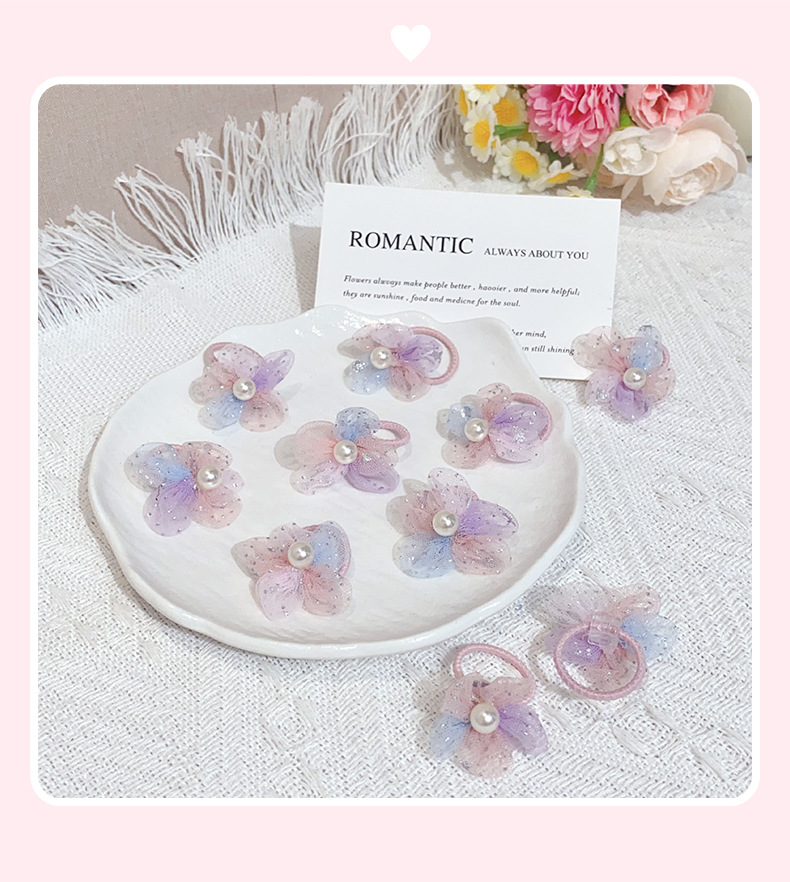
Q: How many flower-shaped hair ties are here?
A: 10